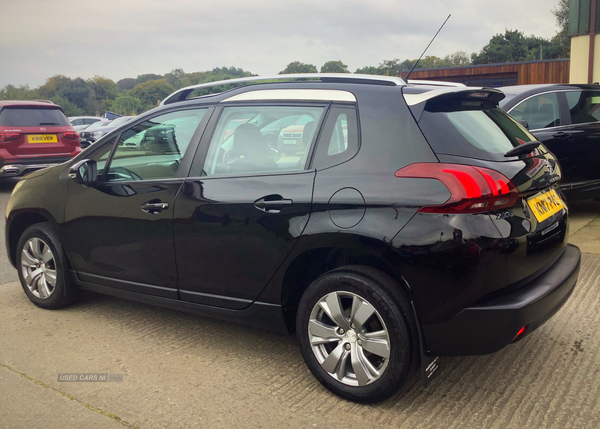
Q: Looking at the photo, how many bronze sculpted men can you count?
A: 0